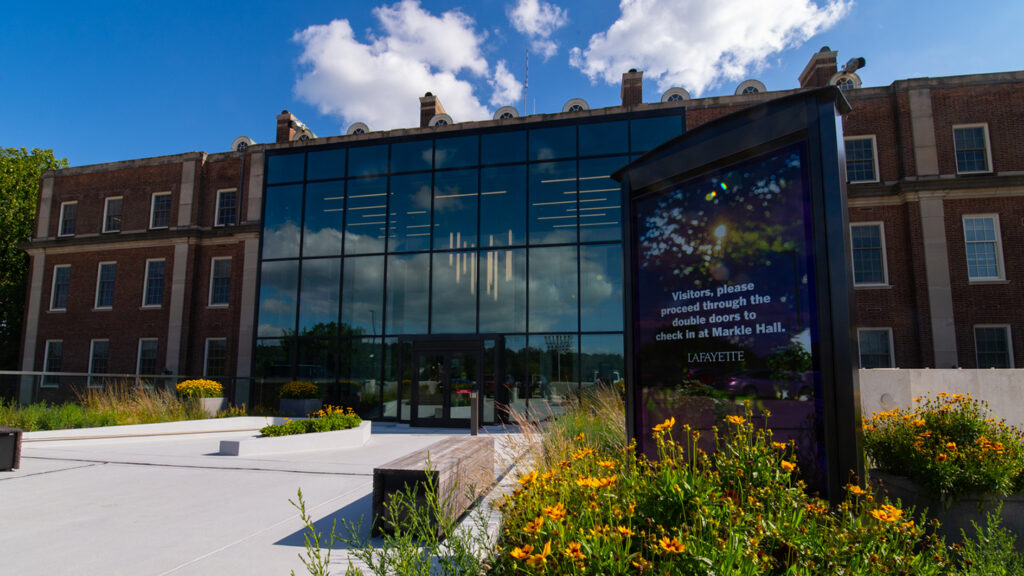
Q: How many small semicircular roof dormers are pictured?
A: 9